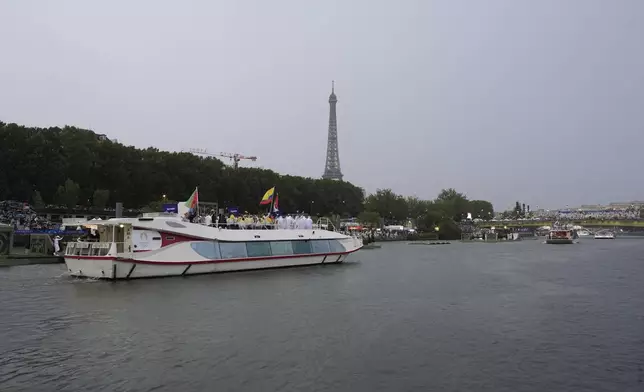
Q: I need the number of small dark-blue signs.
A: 2